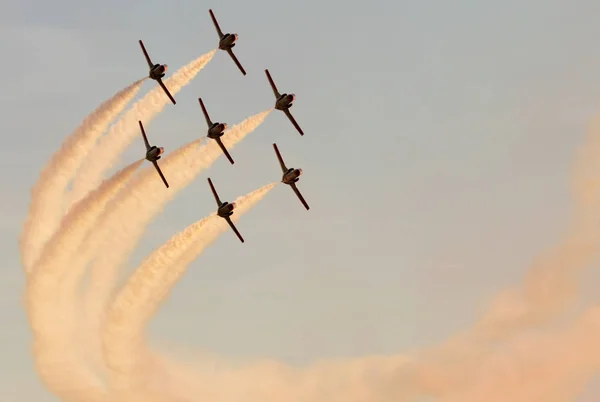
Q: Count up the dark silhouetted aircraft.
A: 7